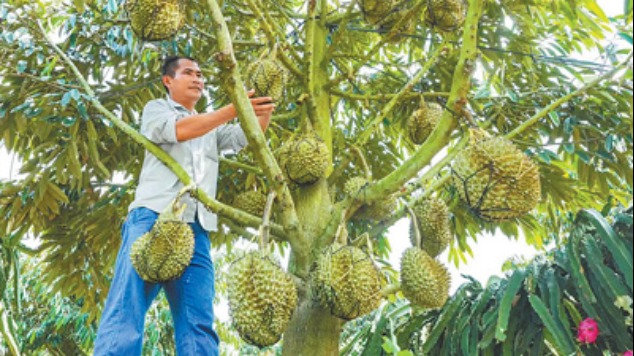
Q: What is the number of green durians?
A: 14